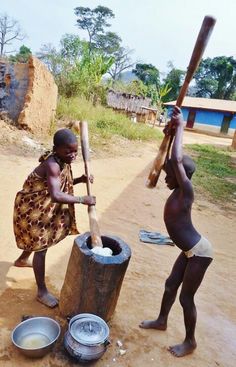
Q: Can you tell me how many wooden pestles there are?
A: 2